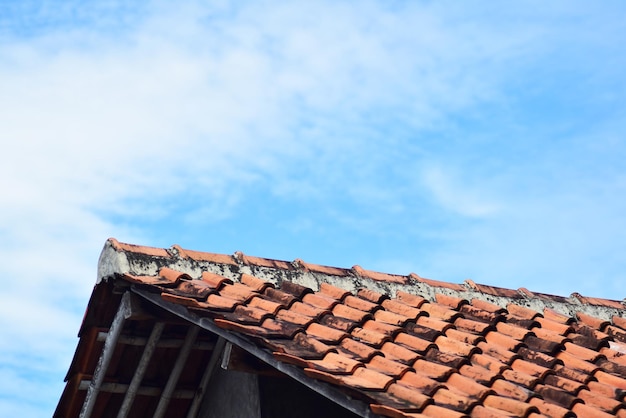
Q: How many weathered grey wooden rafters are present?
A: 4